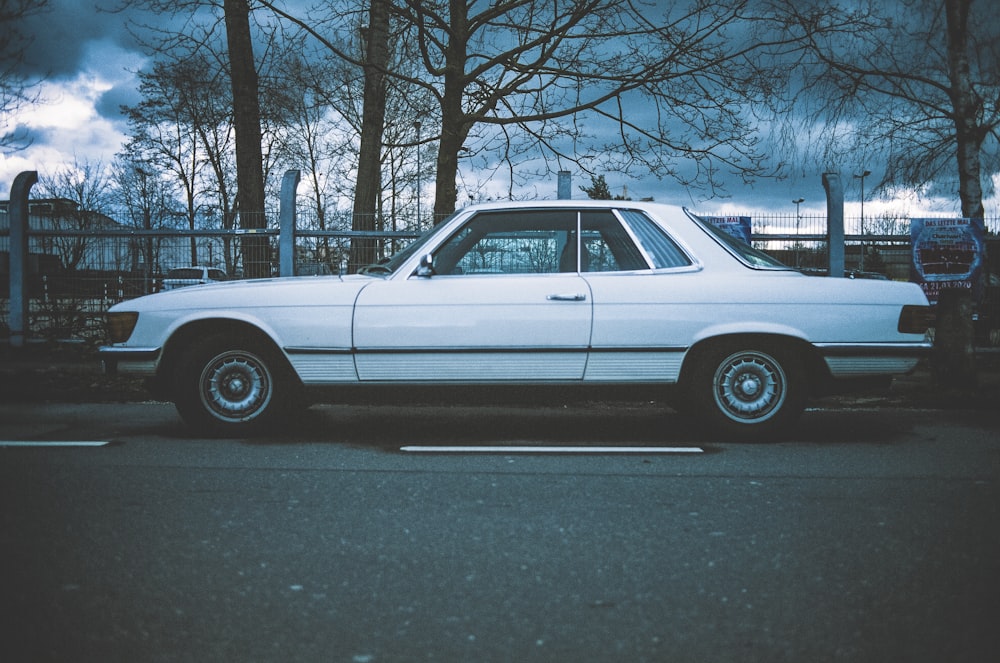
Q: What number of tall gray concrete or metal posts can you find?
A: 4